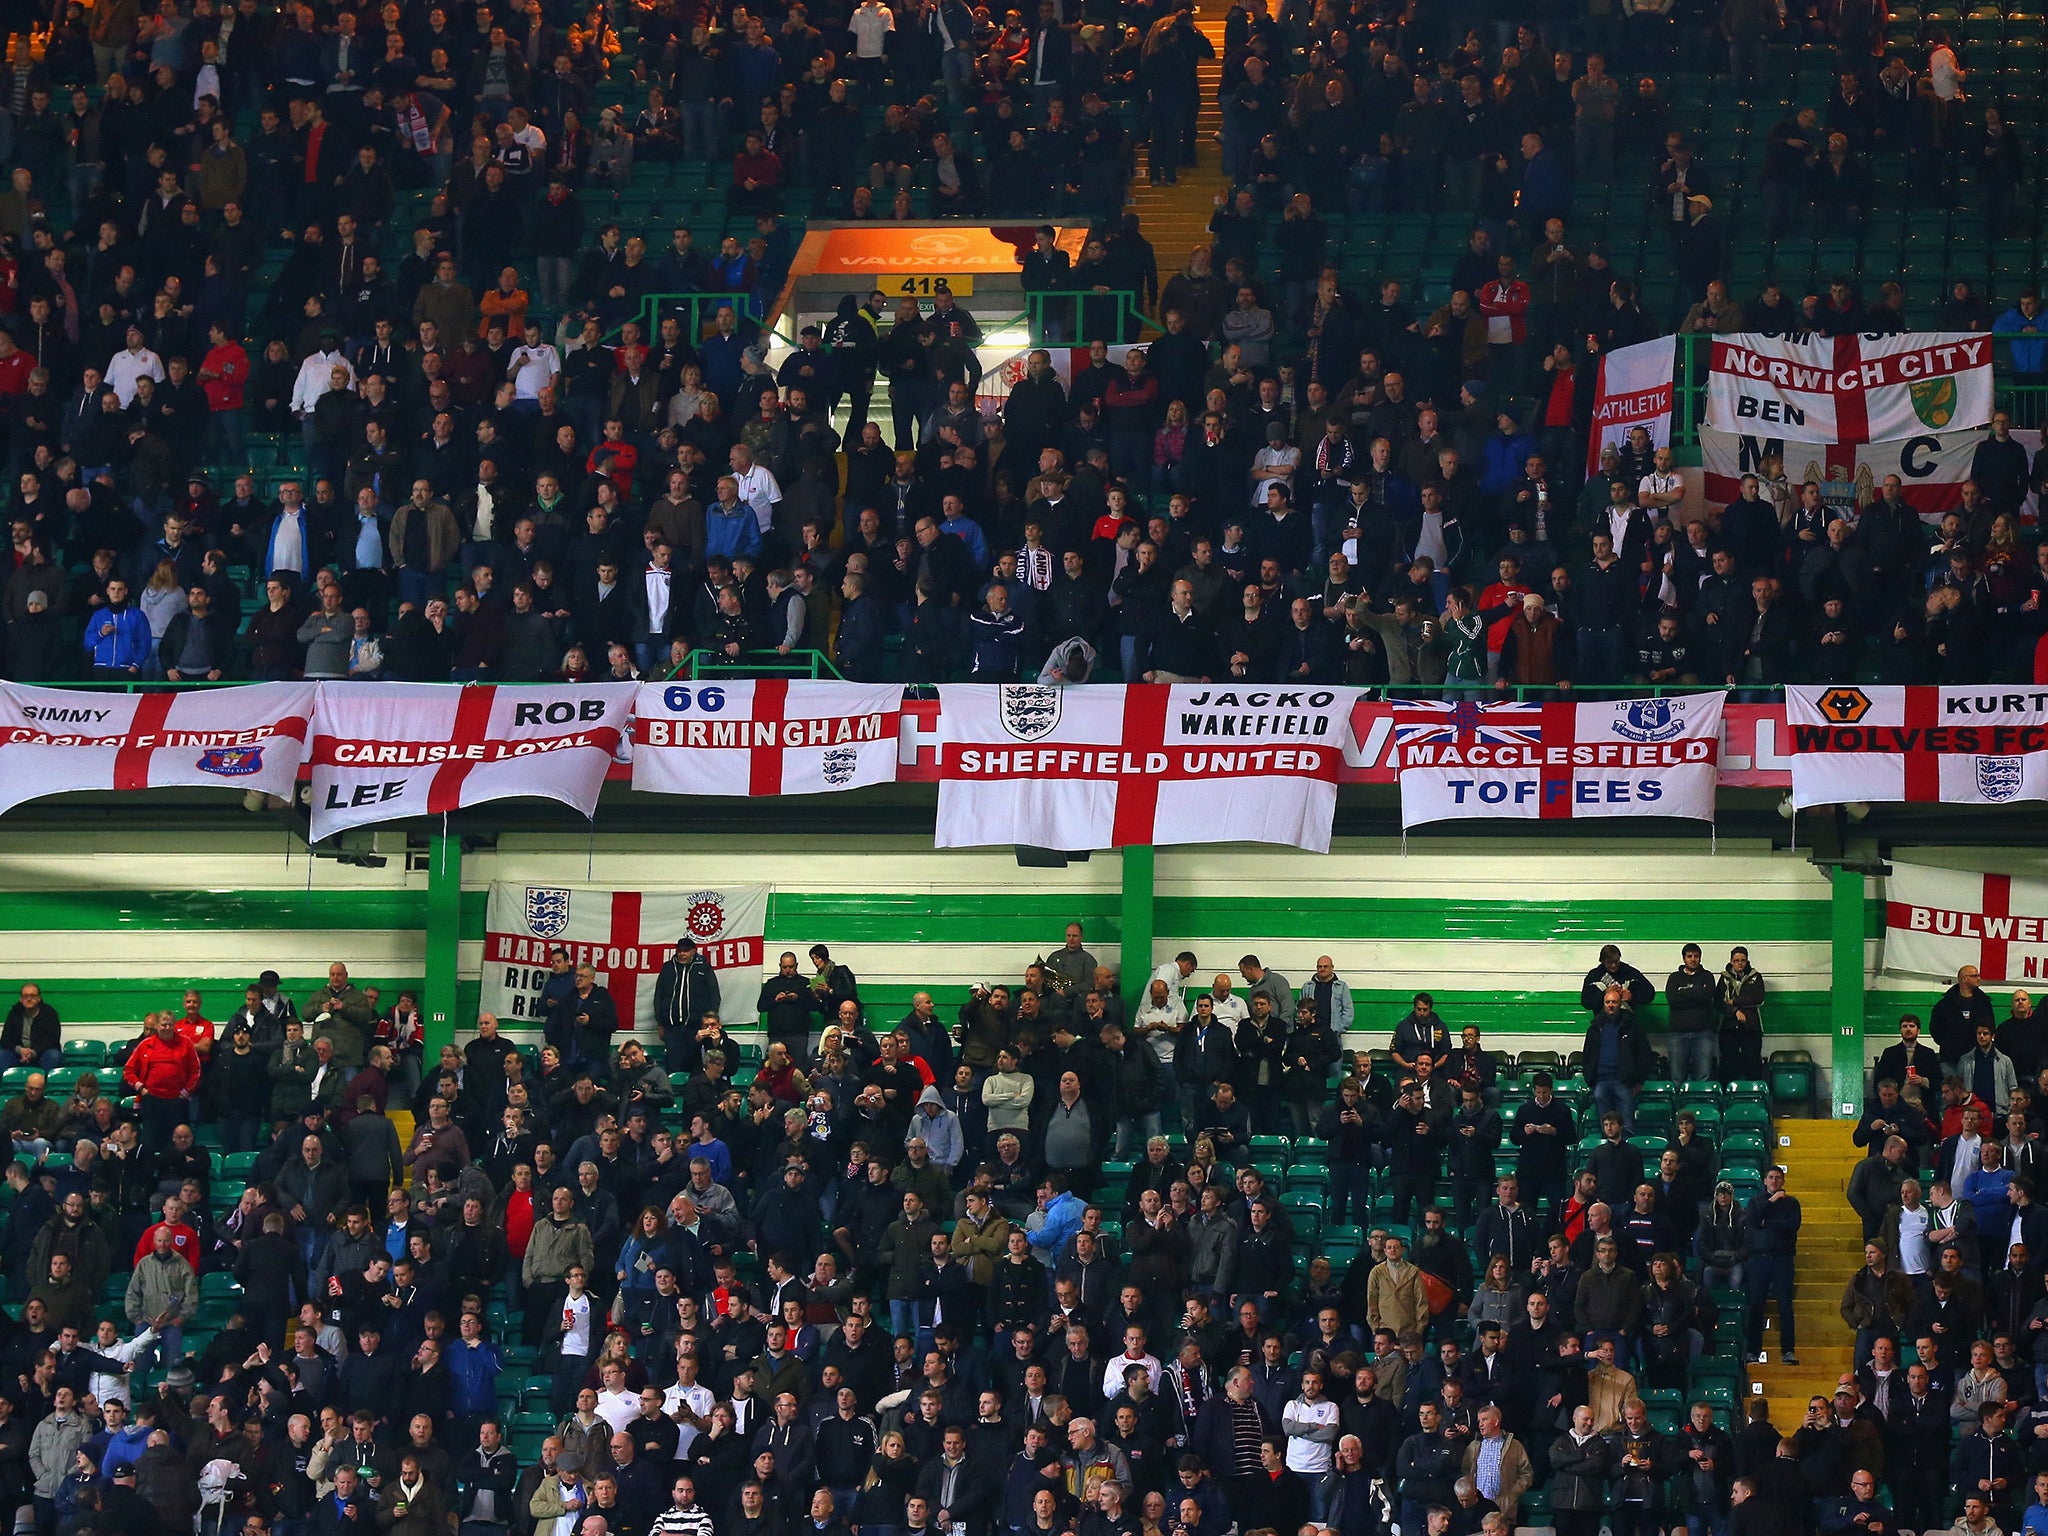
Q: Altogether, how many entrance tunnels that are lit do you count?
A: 1